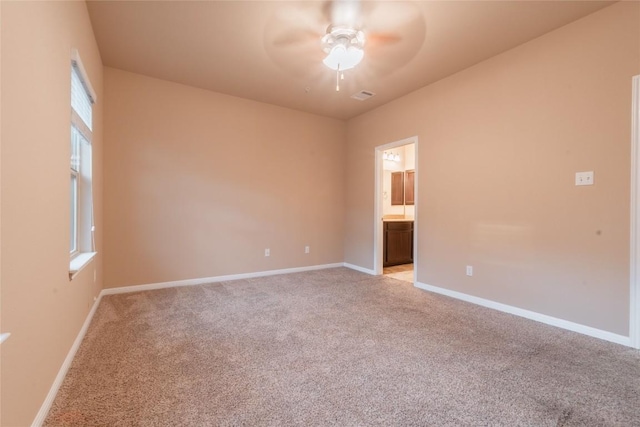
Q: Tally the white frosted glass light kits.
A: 1